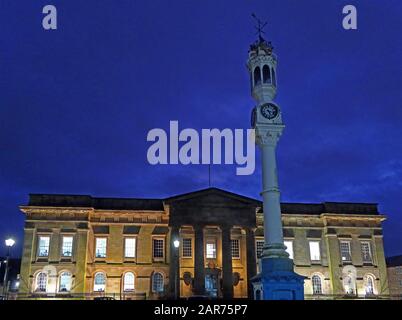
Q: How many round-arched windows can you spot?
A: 8